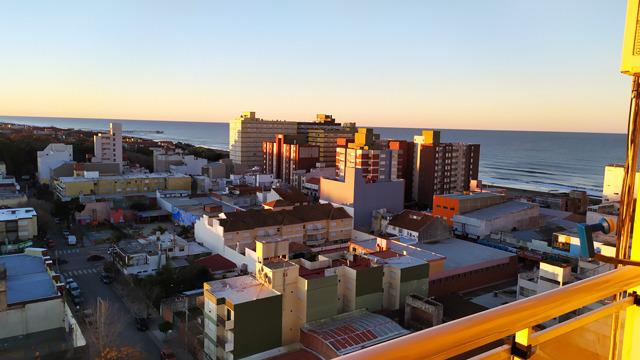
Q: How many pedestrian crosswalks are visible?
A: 2